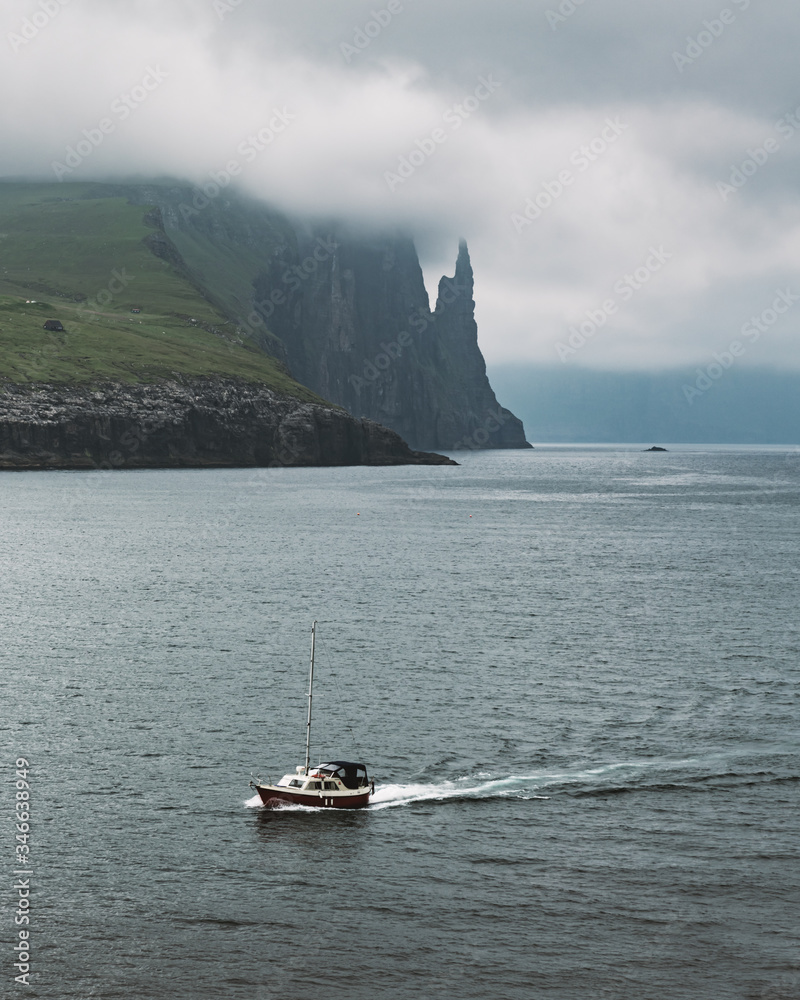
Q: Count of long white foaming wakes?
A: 1